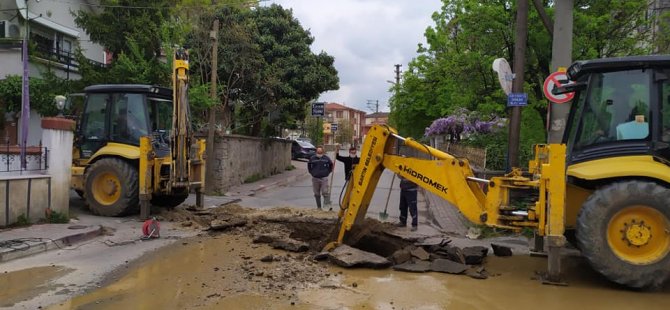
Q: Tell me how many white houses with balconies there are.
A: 1